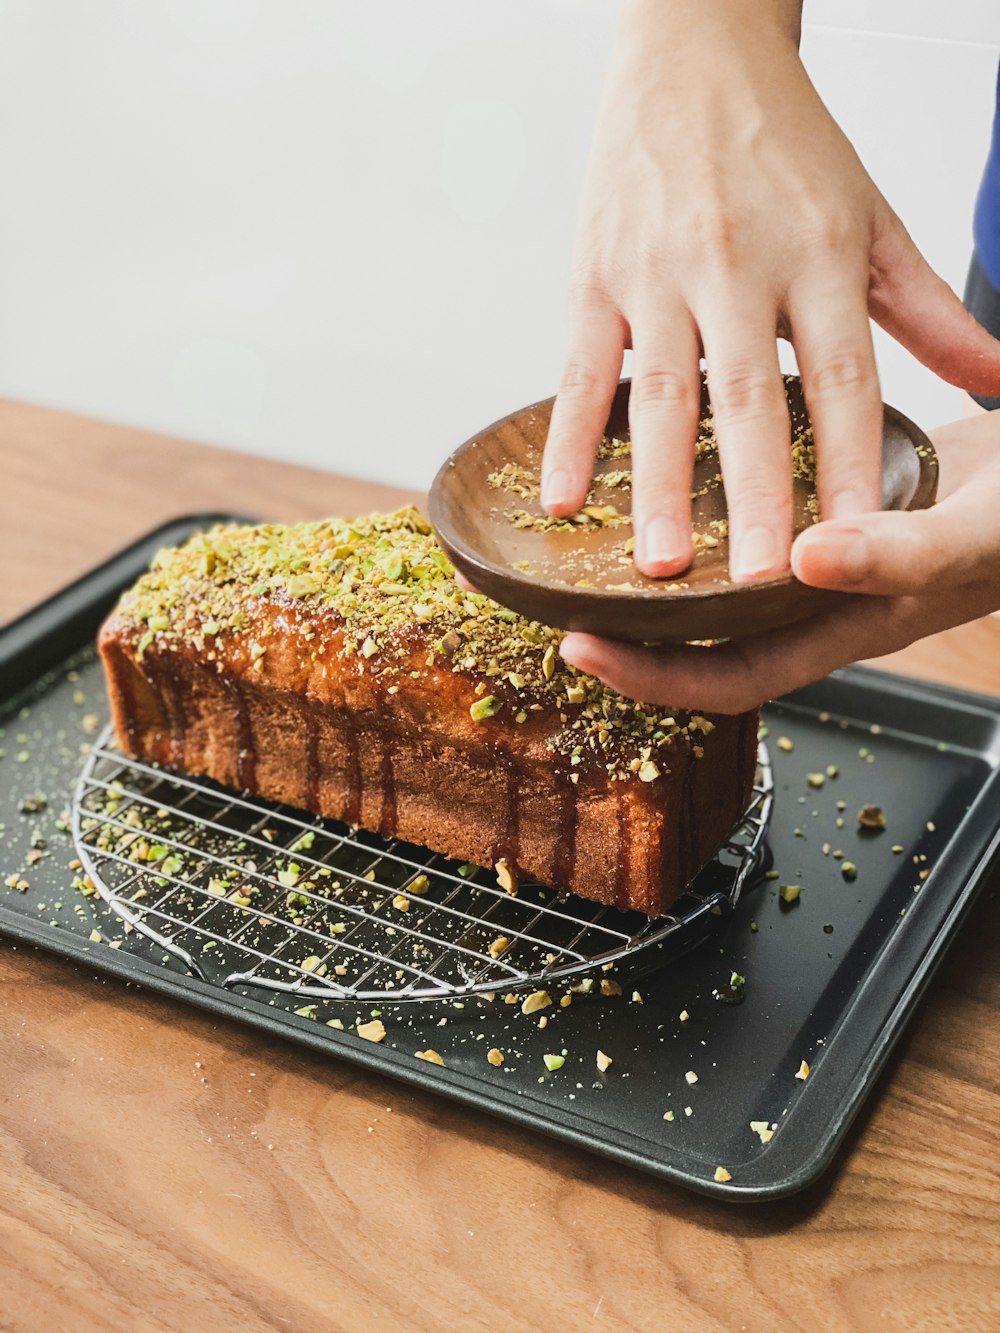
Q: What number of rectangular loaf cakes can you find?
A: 1